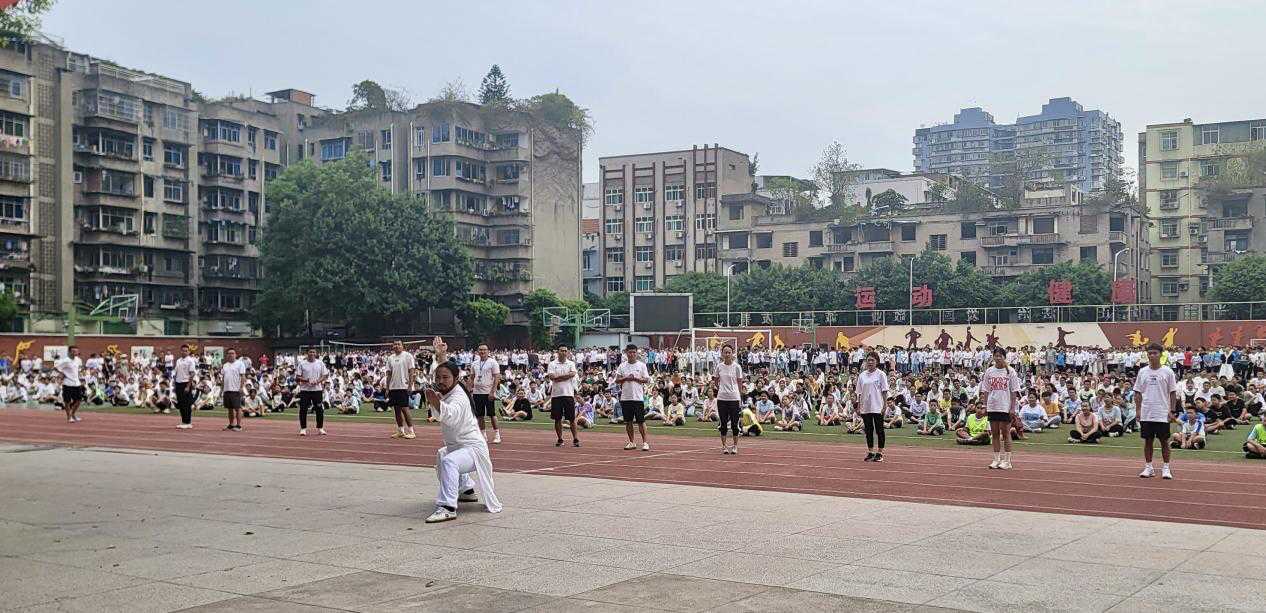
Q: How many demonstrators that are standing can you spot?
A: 12